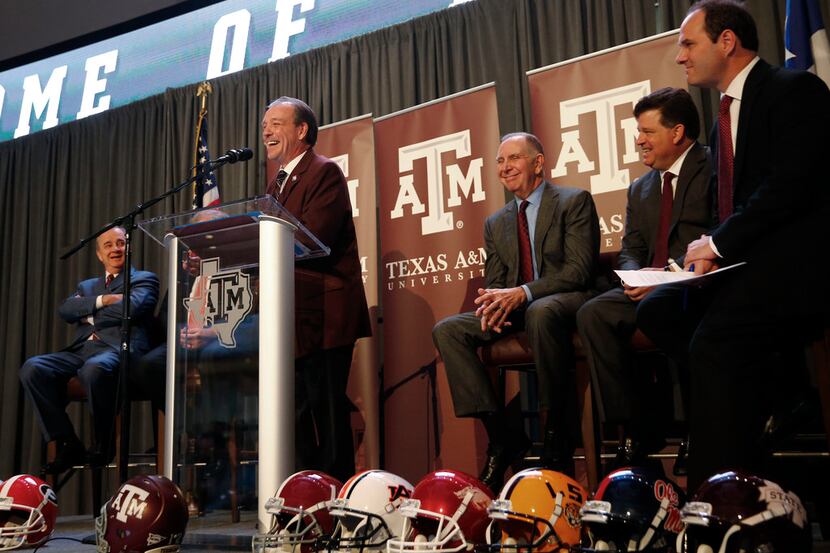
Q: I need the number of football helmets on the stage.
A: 8